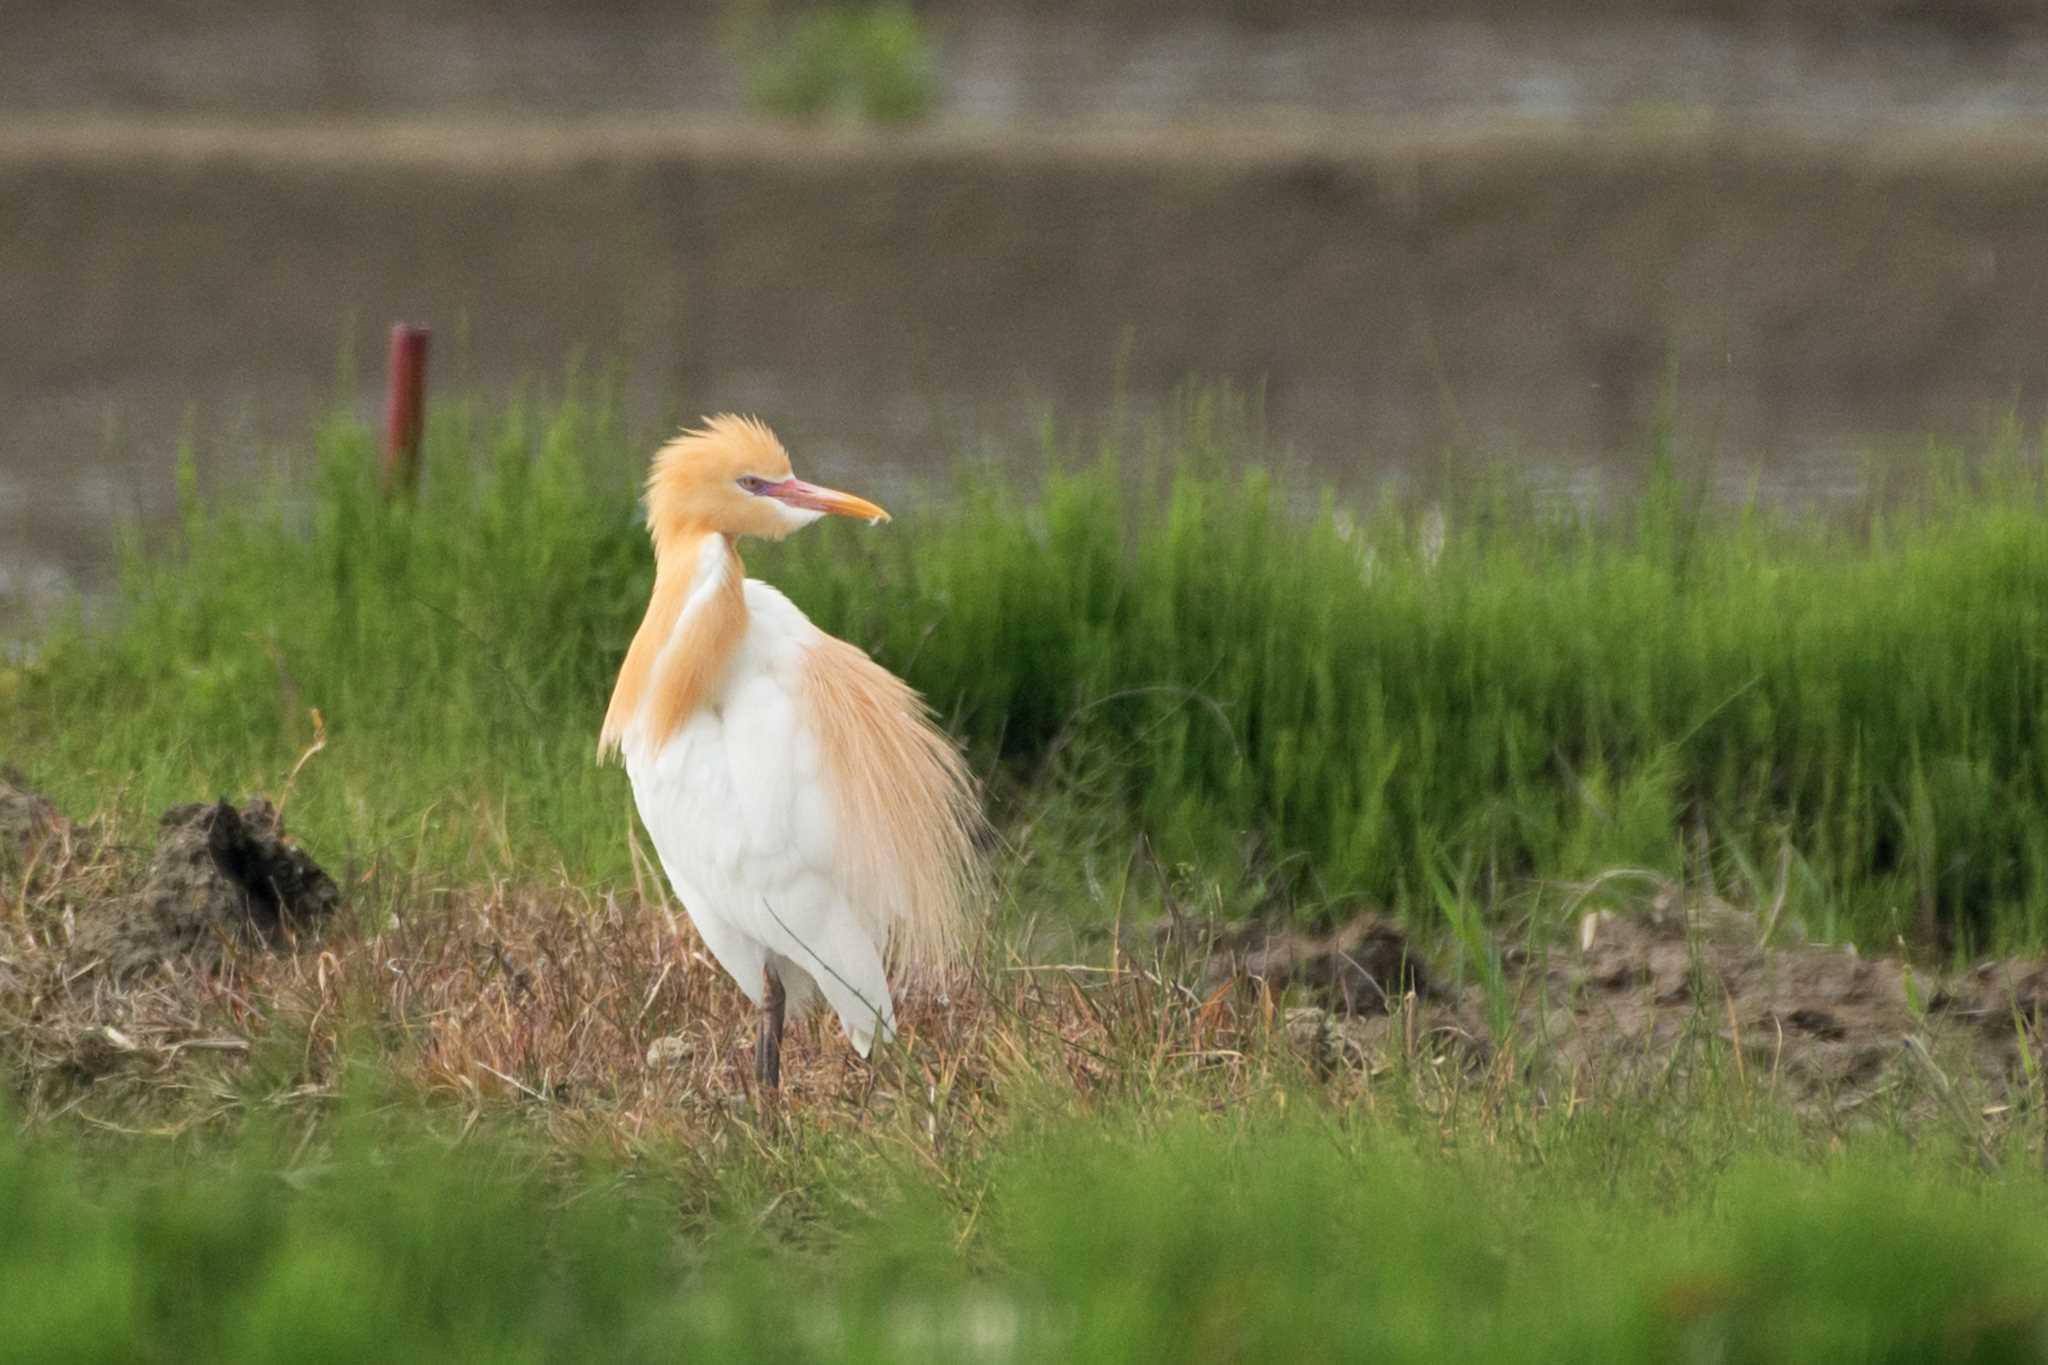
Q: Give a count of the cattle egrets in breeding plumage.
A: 1